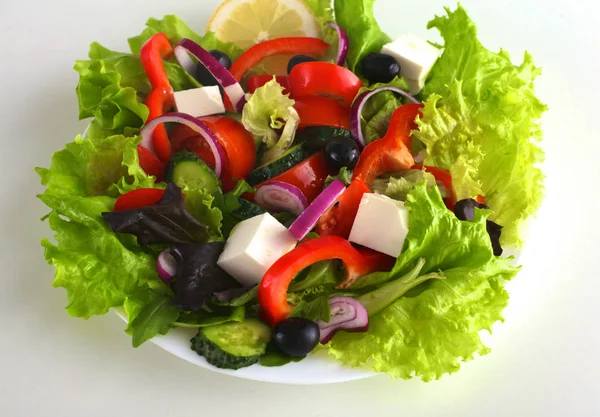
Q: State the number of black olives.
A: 5